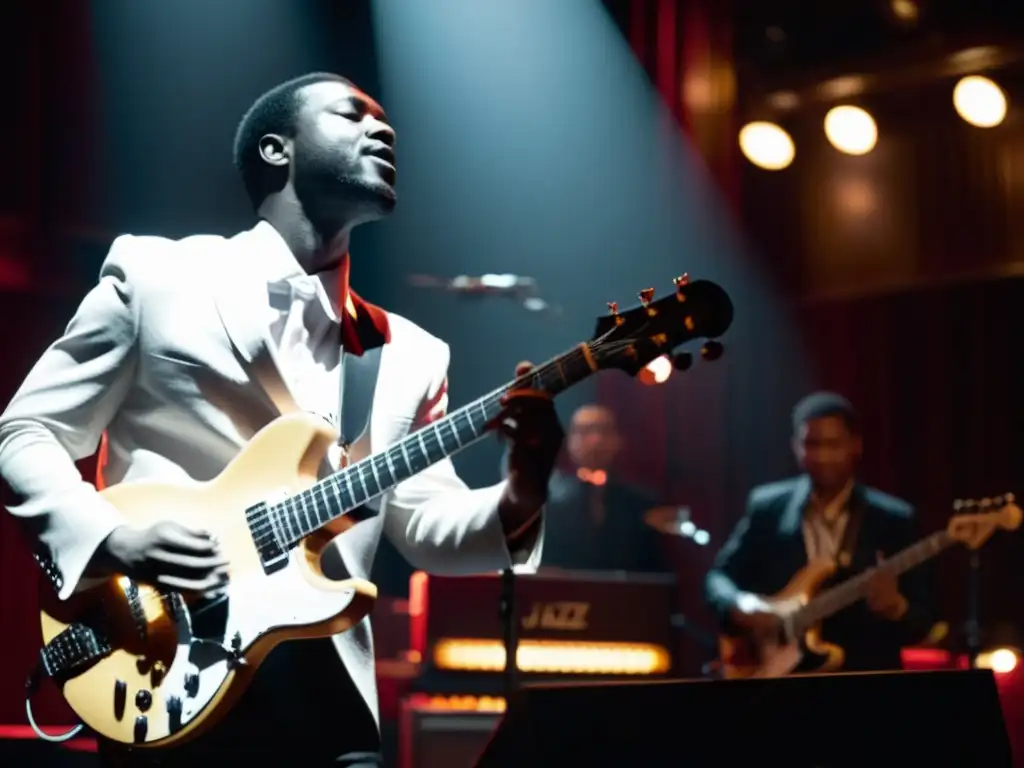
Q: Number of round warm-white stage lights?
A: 3